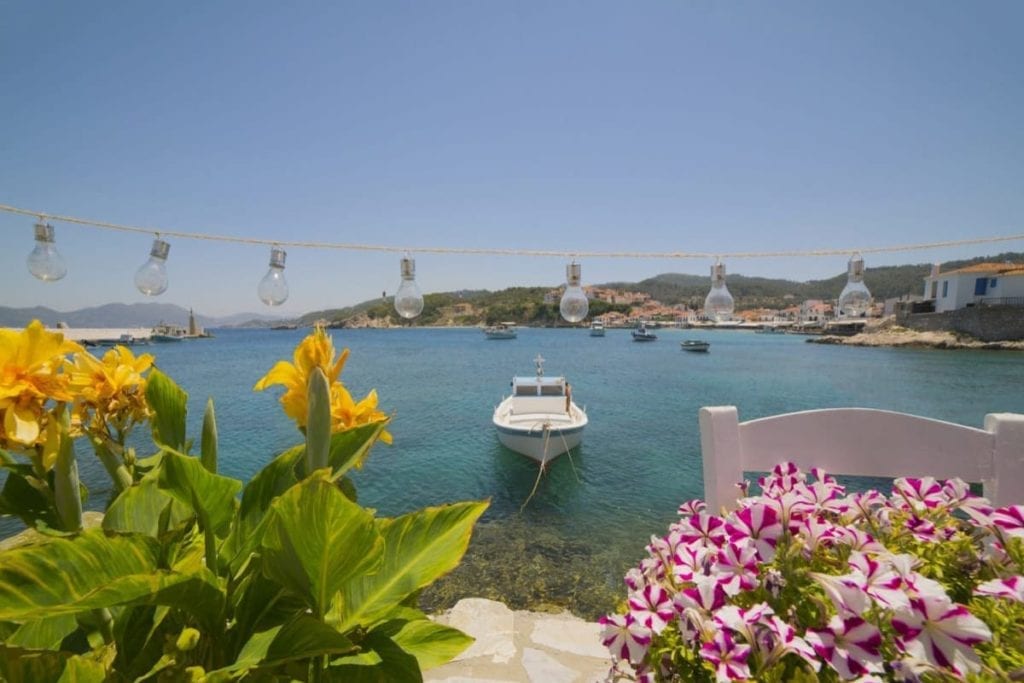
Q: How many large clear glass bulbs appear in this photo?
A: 7